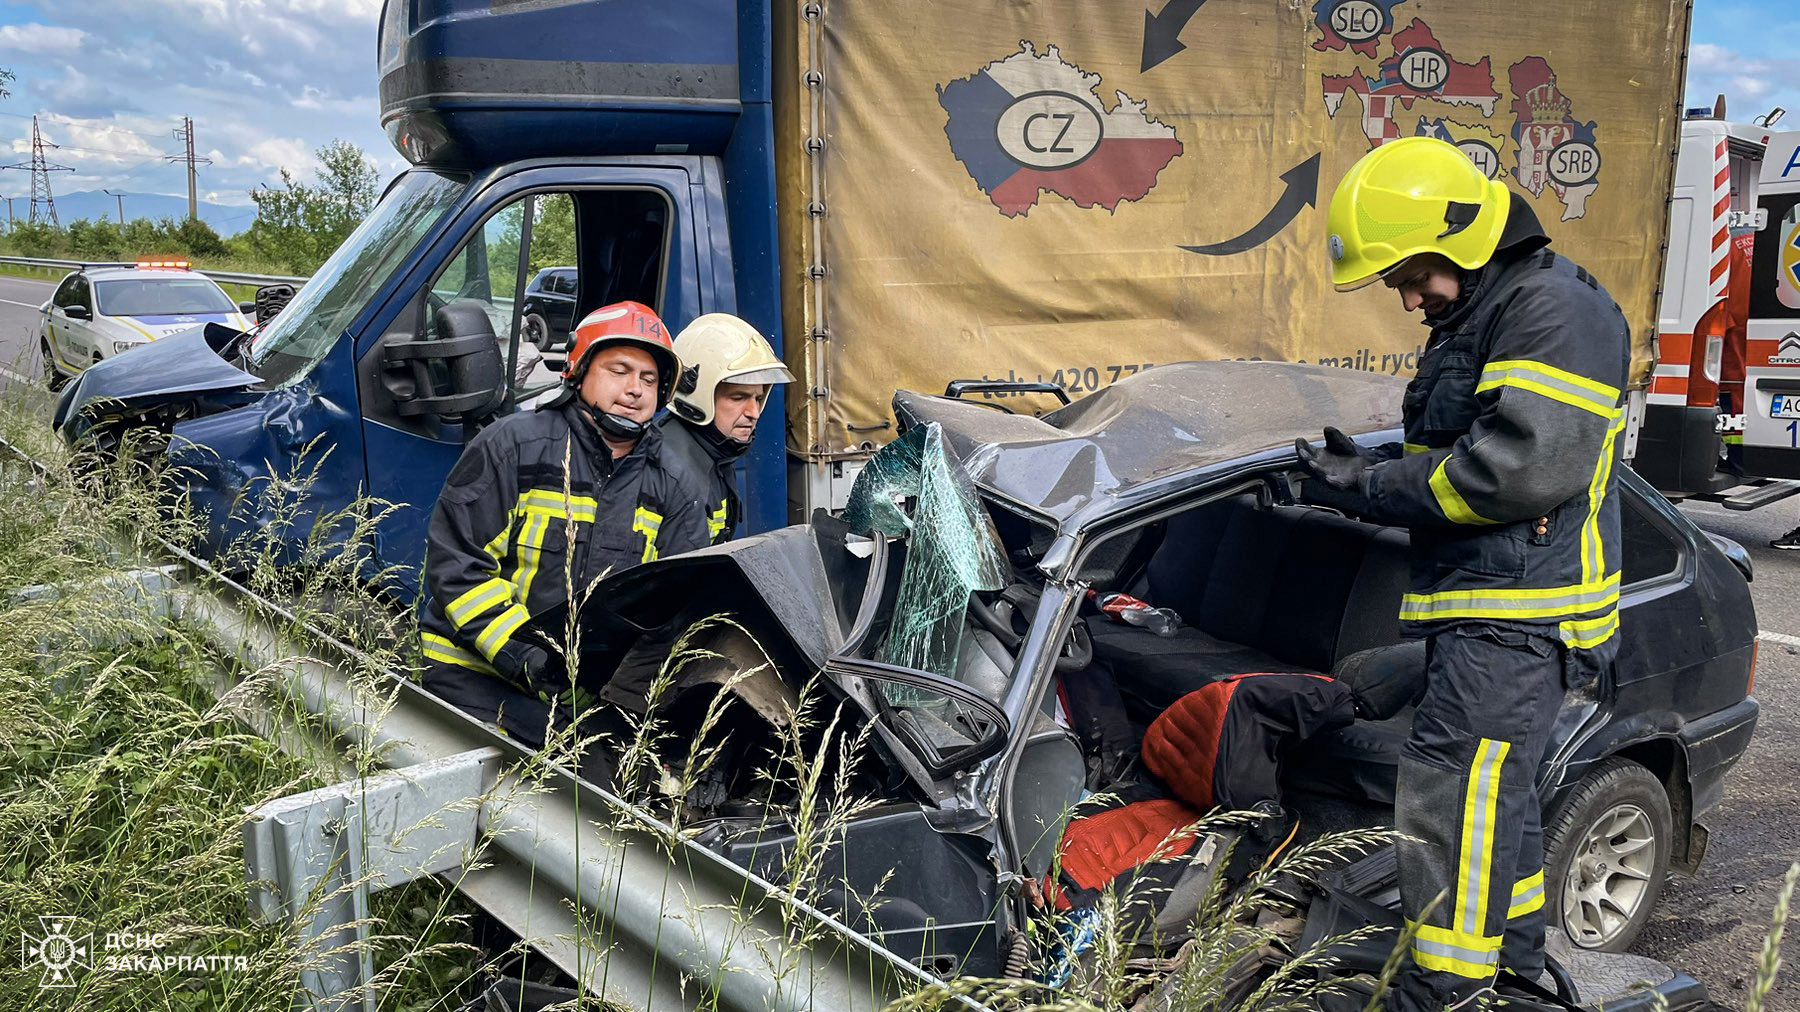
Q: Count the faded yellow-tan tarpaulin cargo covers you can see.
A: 1